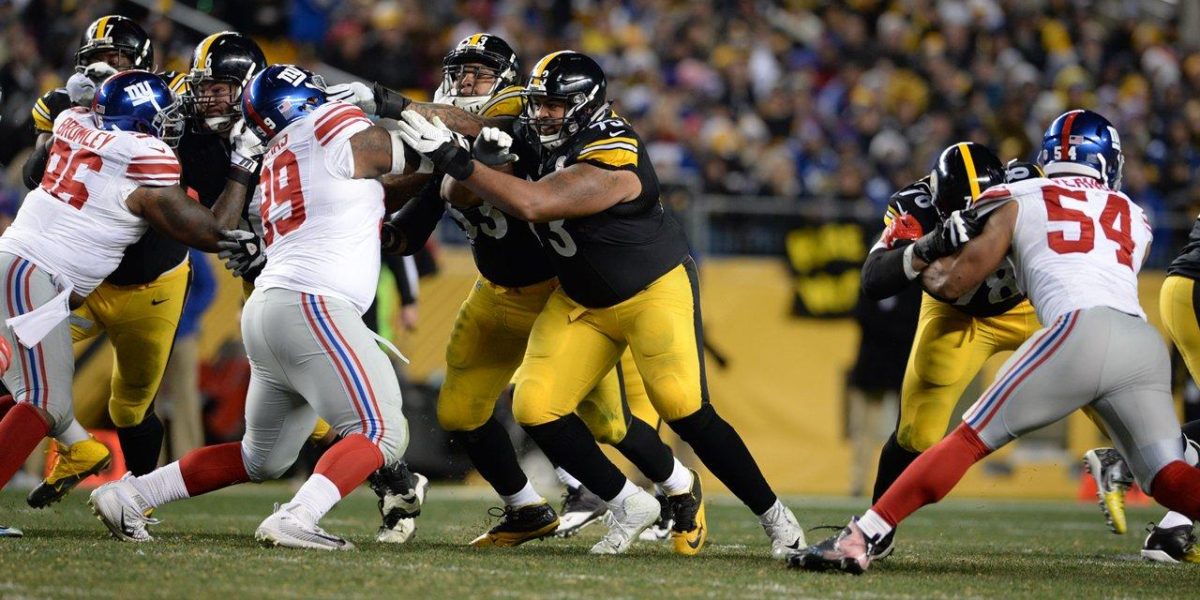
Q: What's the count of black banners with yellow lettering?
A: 1